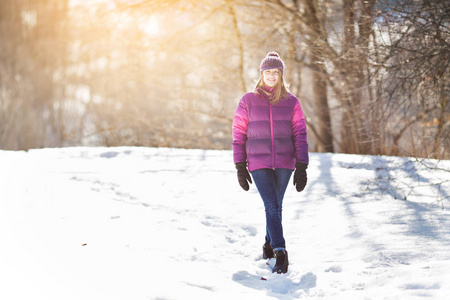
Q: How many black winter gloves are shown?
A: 2